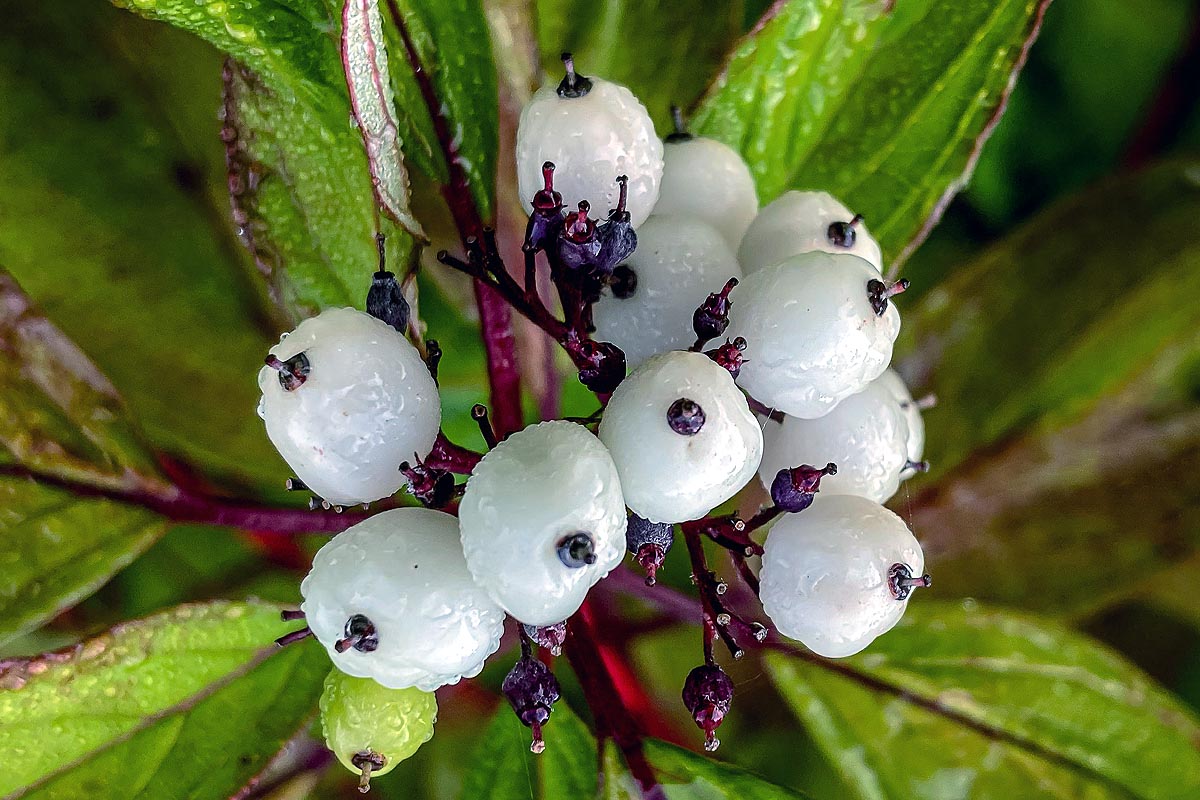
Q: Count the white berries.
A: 12